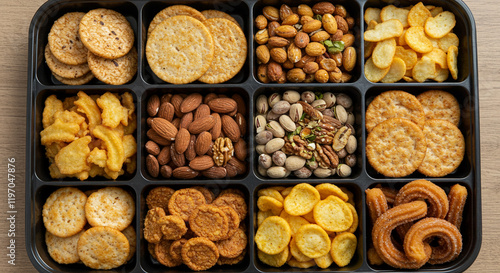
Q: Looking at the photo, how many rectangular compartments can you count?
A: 12